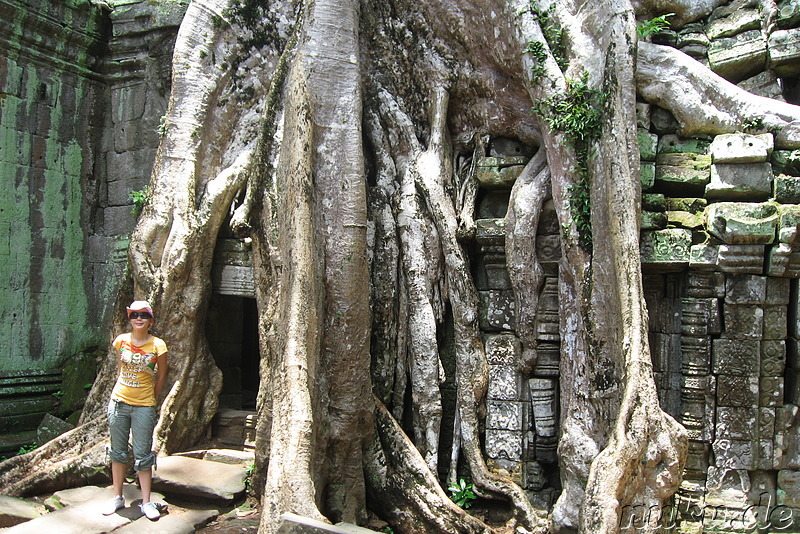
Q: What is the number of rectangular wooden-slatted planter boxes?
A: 0